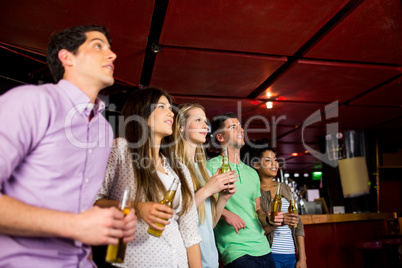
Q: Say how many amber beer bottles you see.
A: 5